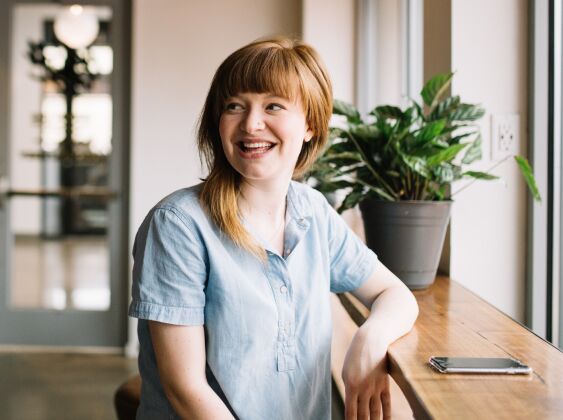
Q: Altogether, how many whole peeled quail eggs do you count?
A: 0